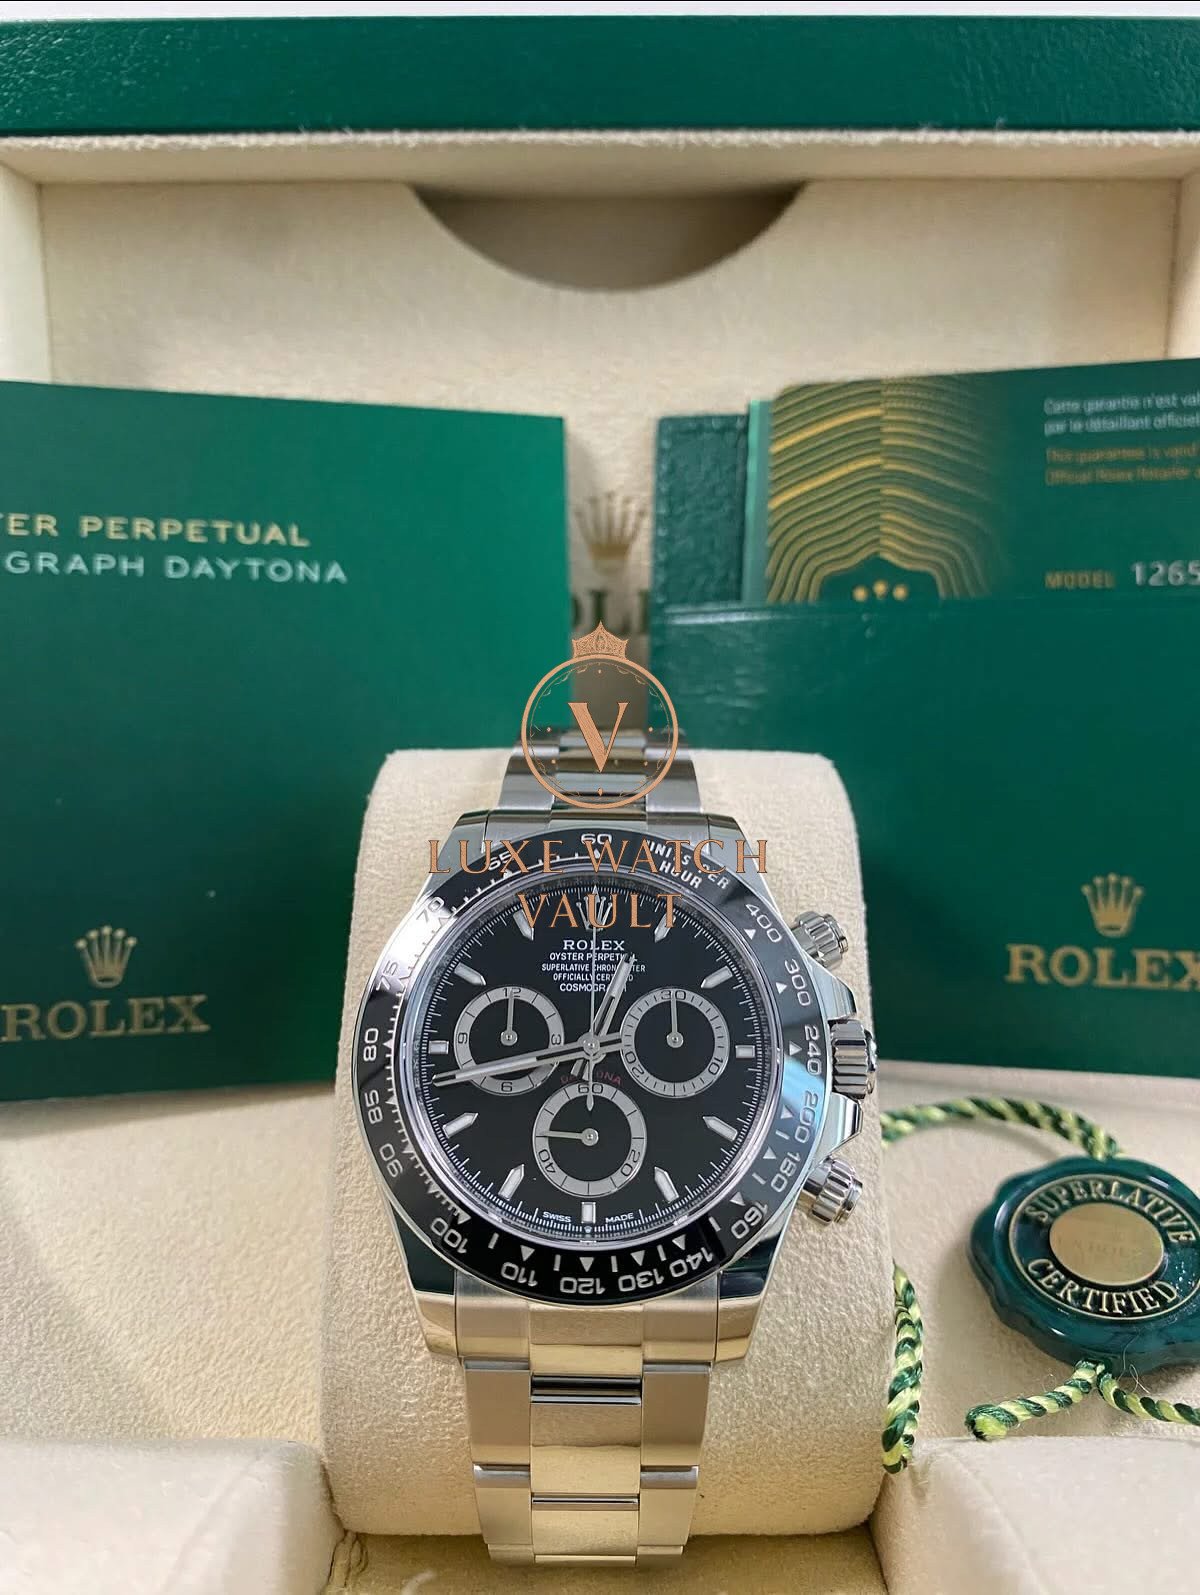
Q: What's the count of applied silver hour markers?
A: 11